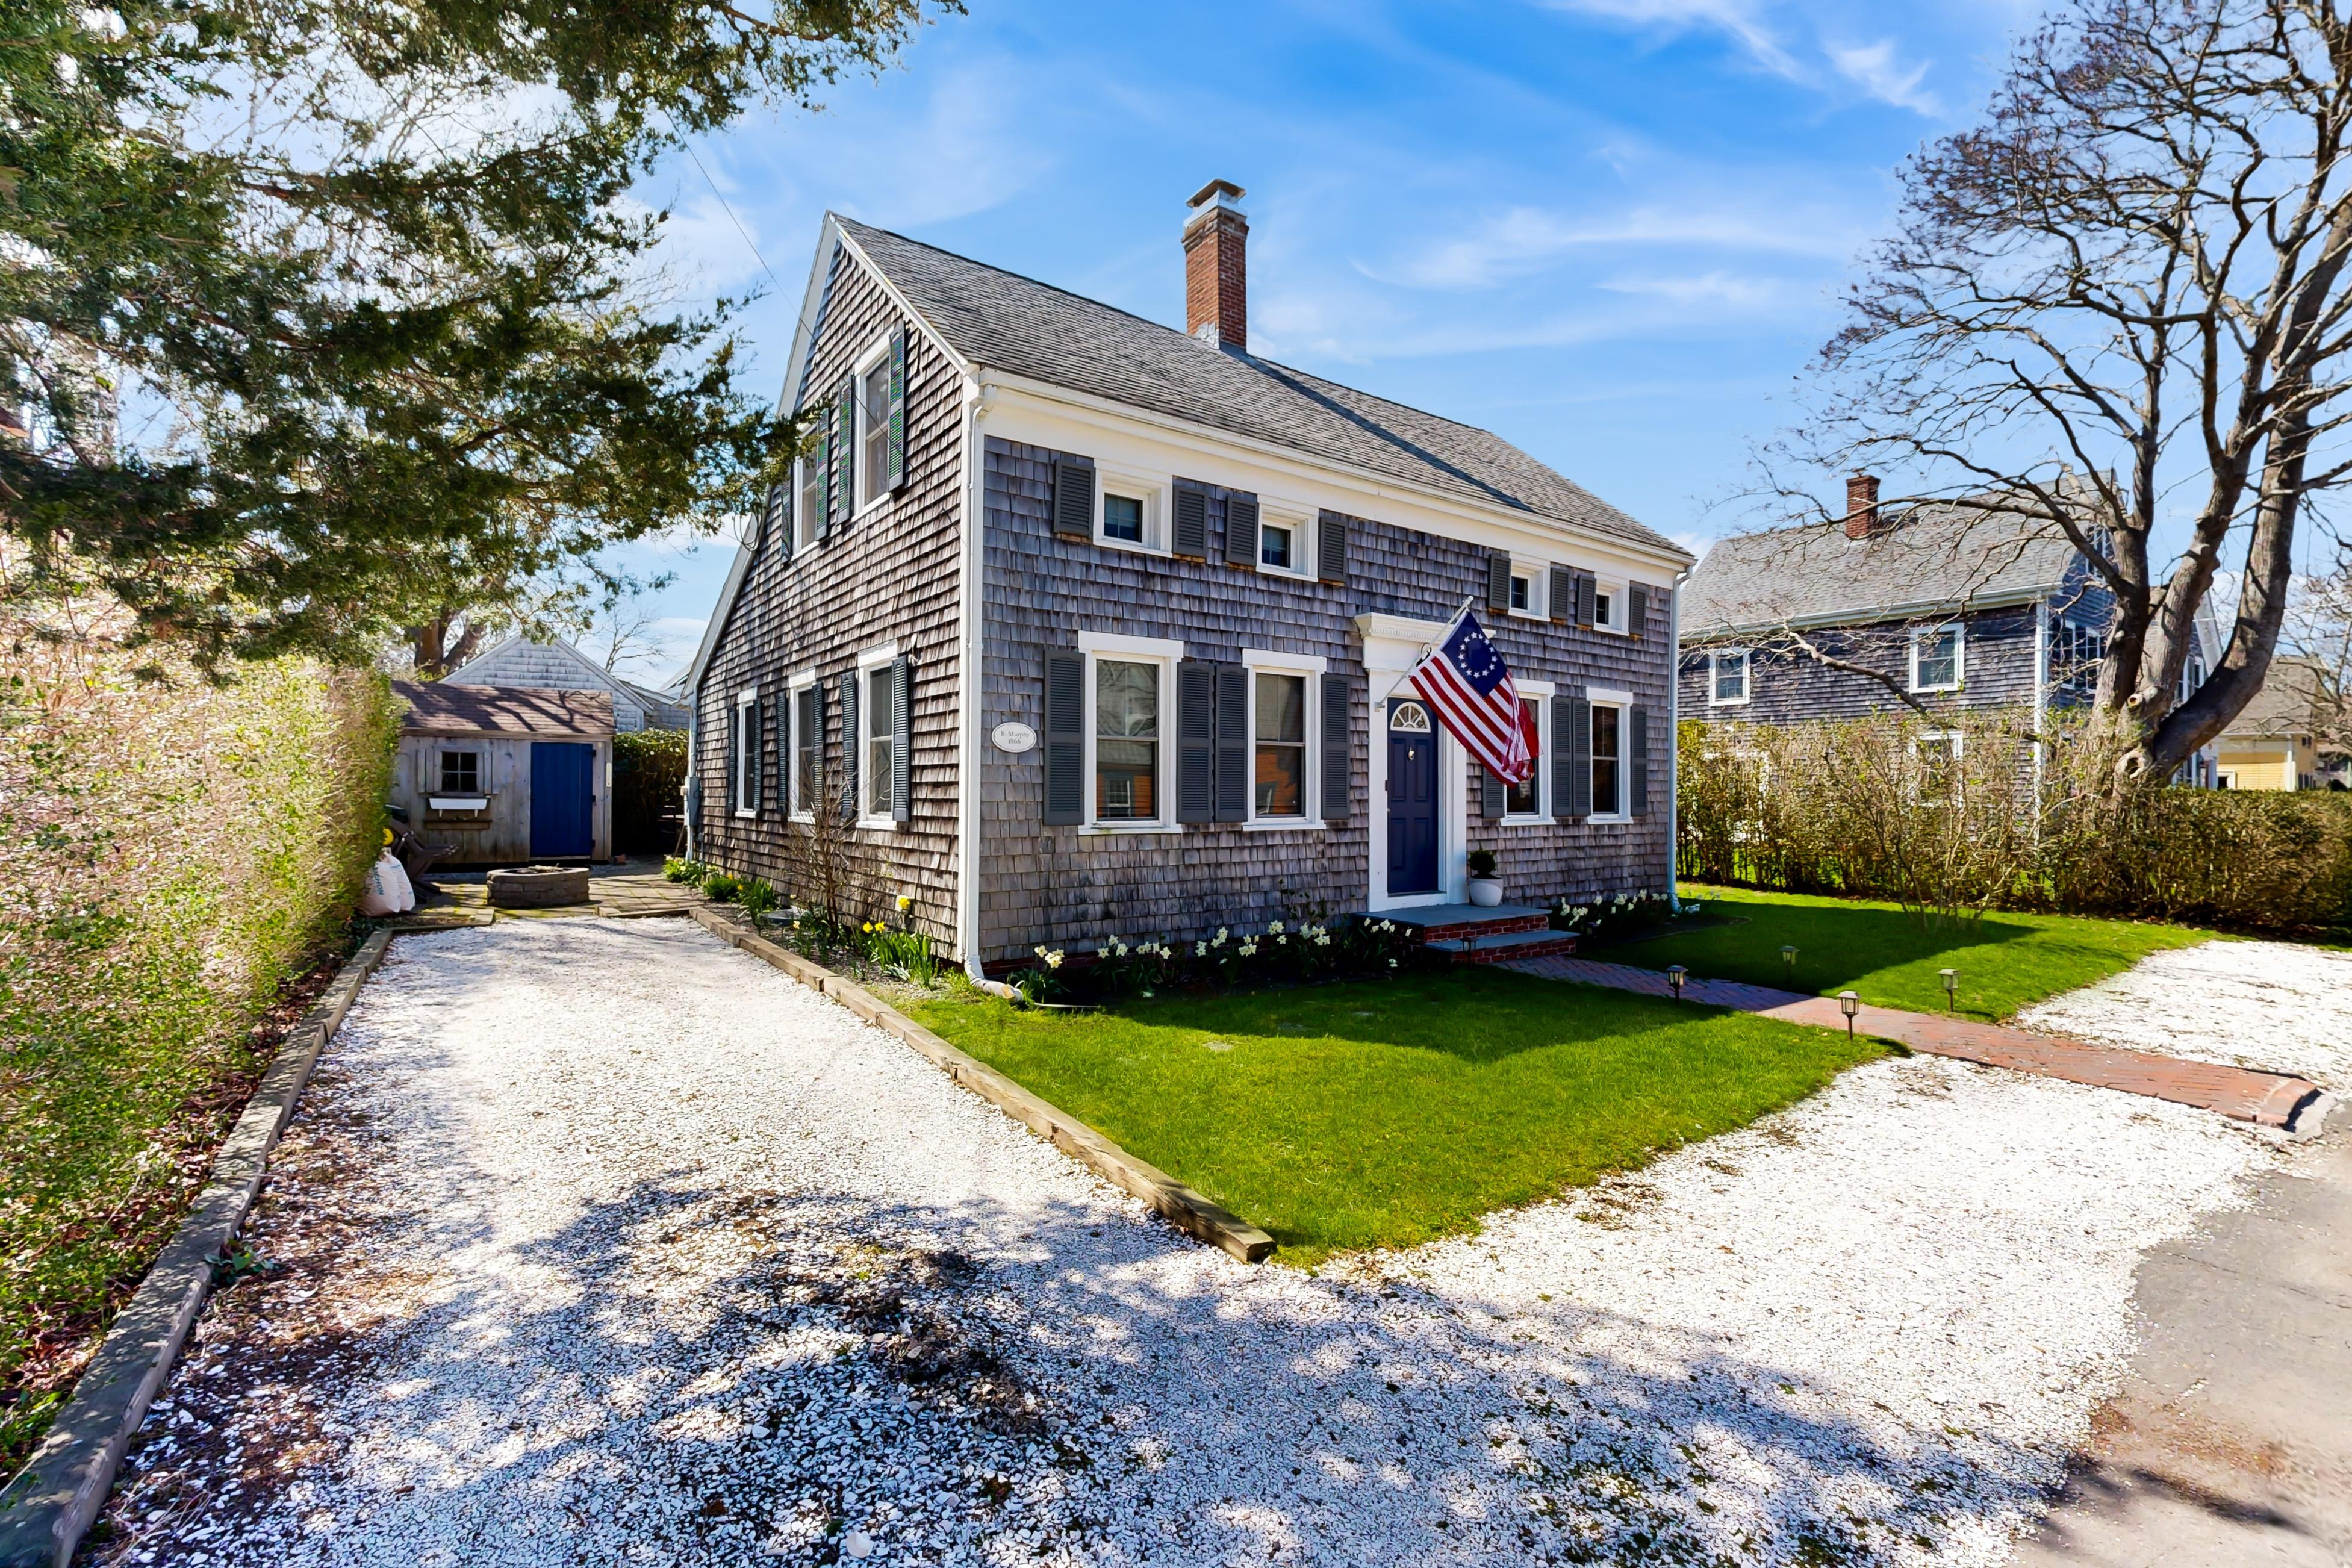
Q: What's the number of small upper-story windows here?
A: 4